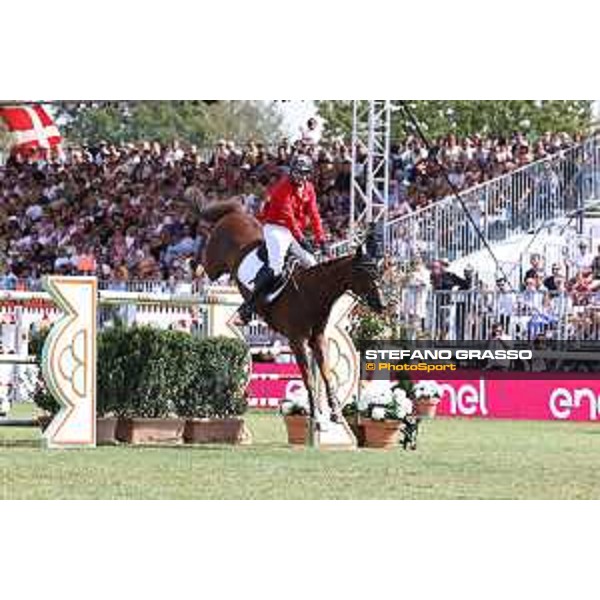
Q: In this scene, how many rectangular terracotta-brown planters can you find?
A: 3